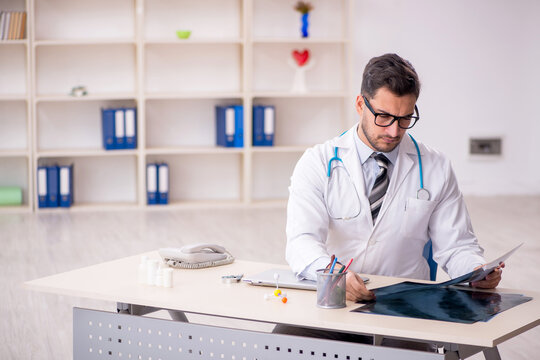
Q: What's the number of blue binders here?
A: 12